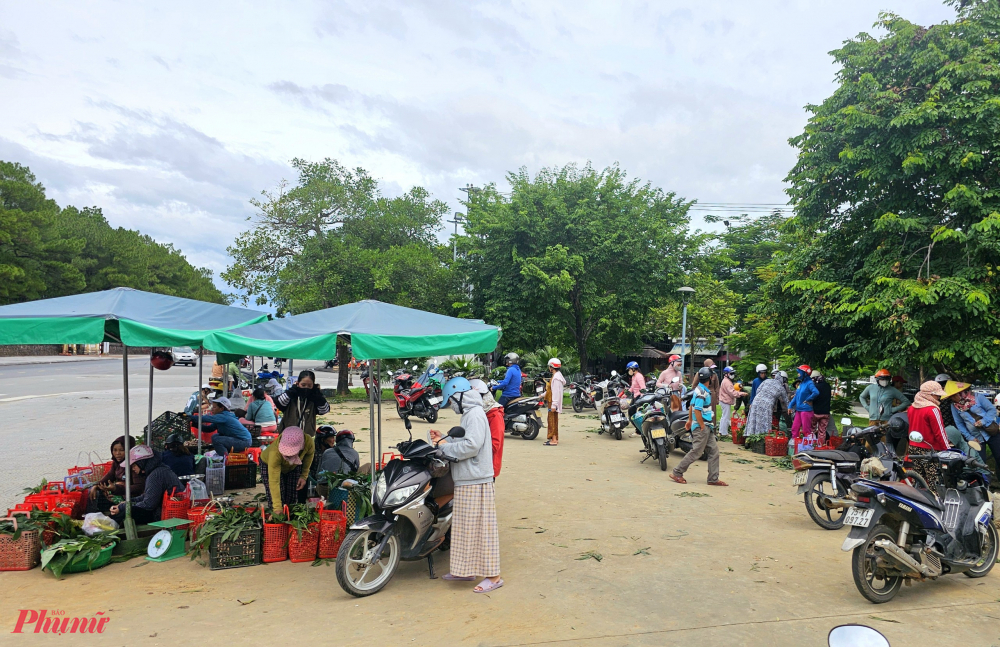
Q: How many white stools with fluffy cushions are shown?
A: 0